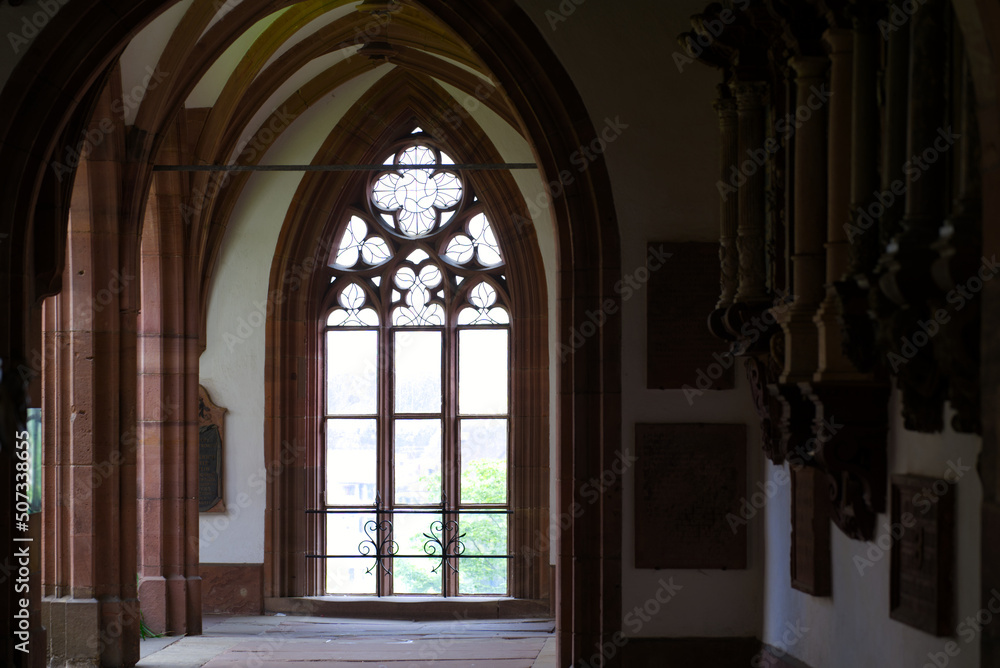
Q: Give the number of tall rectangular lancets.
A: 3